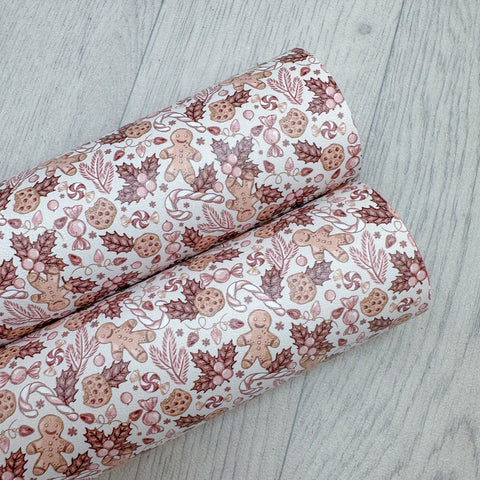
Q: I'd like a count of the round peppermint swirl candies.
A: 12